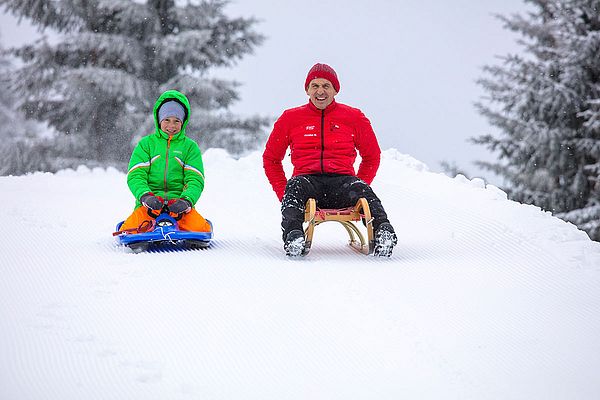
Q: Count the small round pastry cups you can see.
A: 0